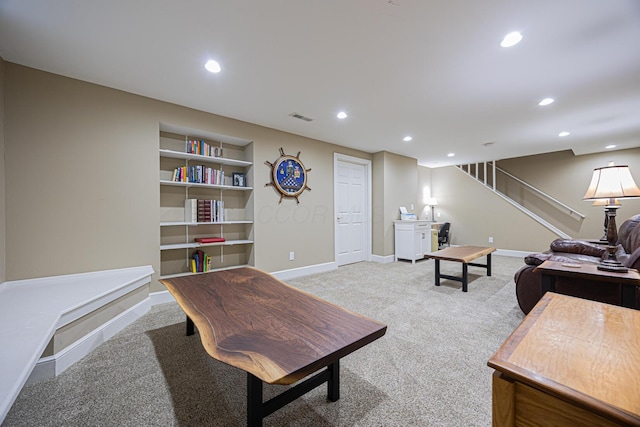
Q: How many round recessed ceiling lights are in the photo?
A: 8